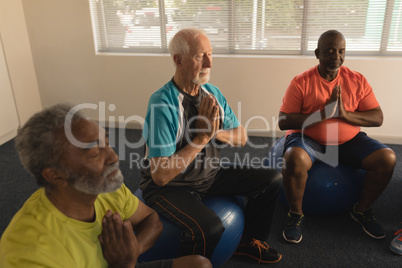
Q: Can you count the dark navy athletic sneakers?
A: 2